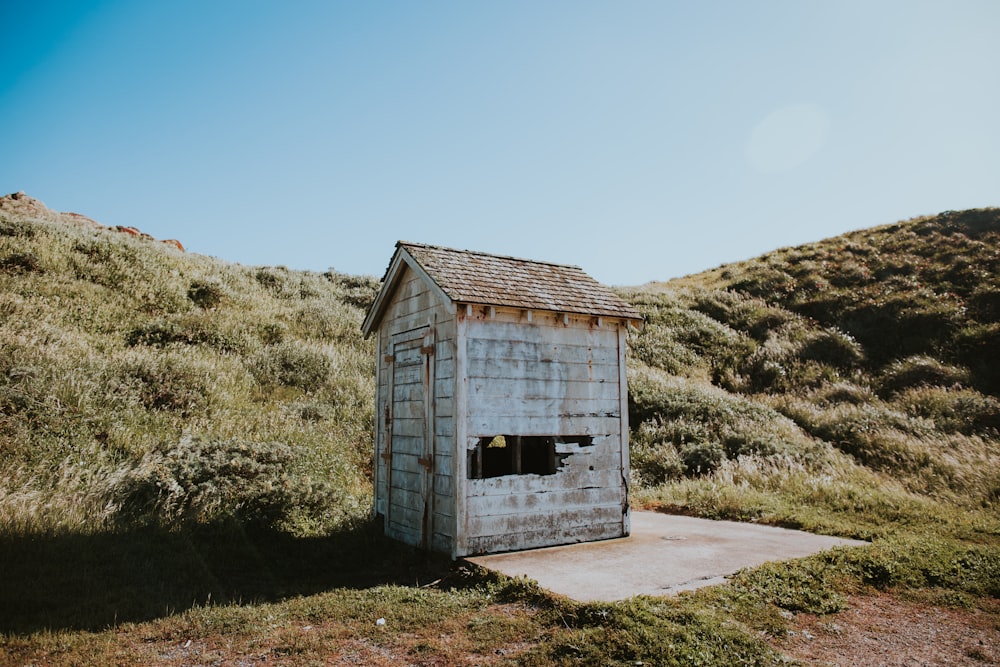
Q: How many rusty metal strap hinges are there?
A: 4